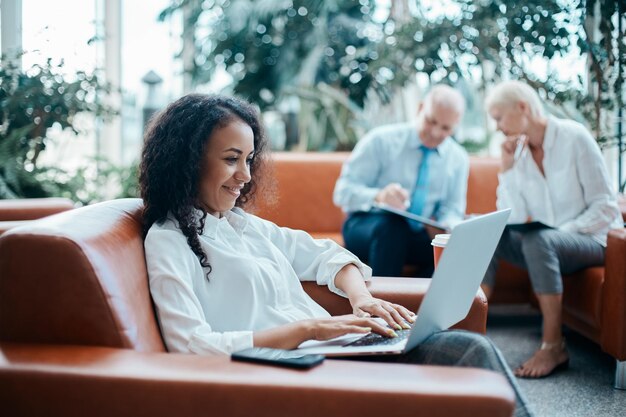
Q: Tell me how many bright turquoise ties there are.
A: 1